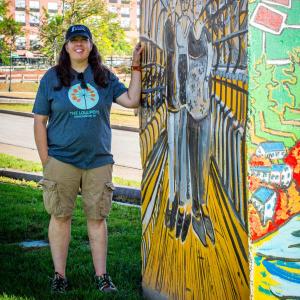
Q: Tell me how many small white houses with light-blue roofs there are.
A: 3